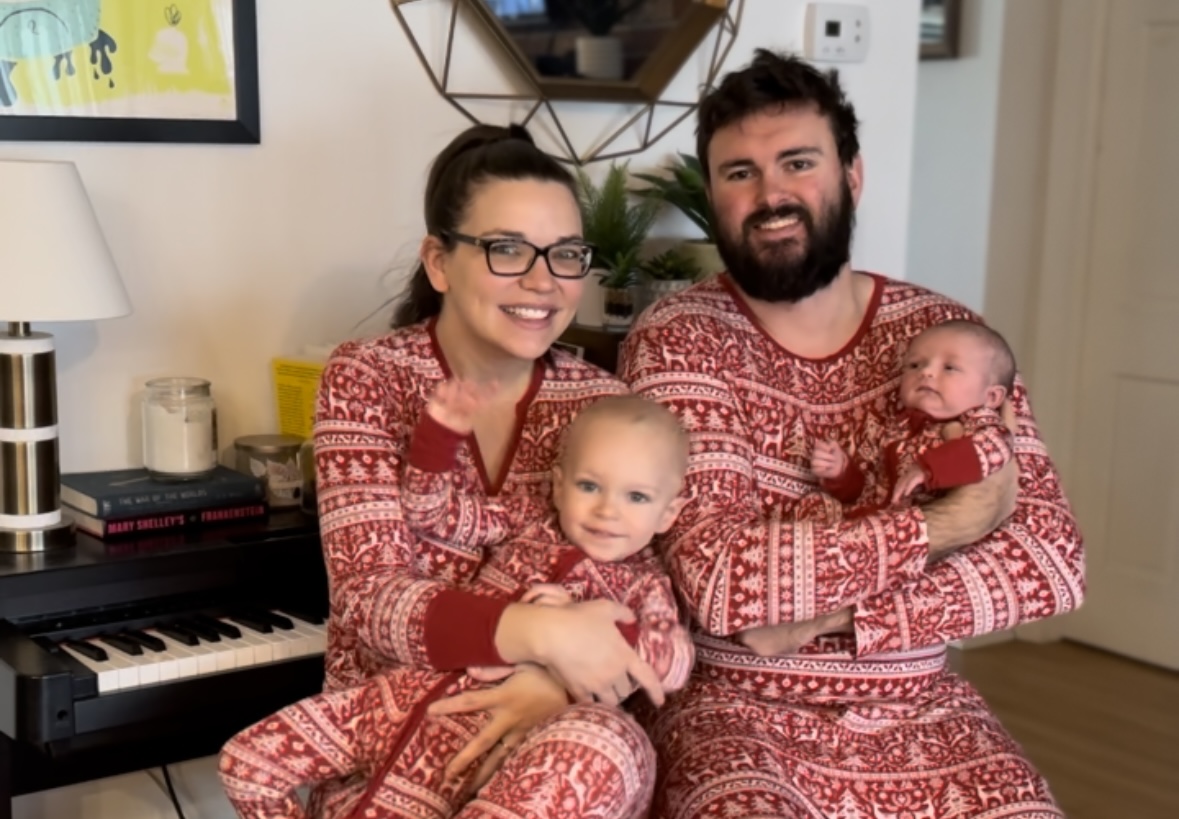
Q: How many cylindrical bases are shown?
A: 1